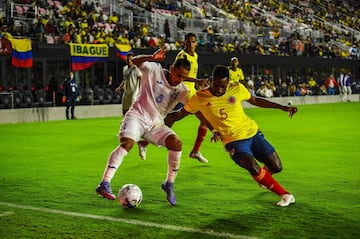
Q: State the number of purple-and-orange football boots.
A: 2